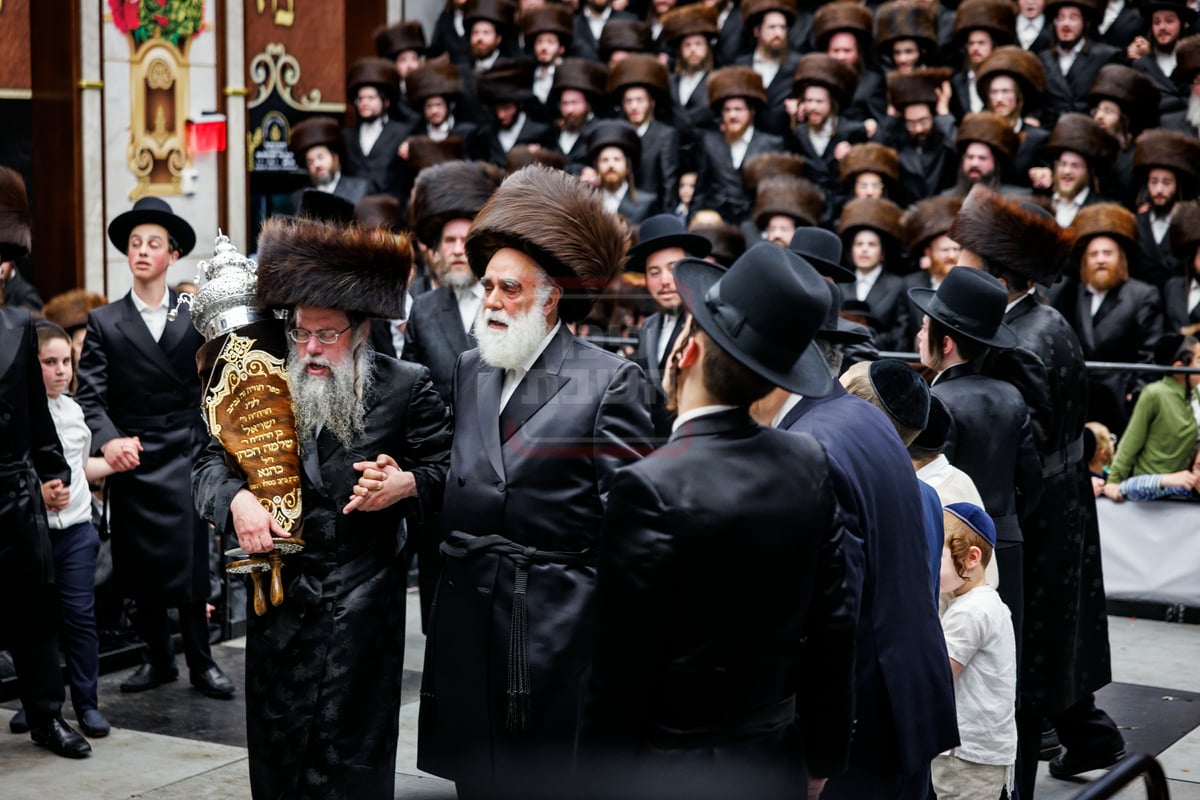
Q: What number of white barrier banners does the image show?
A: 1